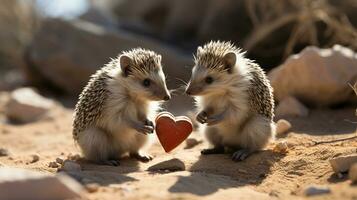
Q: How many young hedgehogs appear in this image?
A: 2